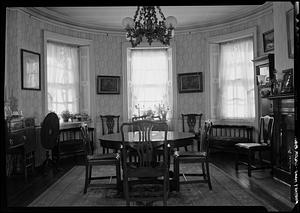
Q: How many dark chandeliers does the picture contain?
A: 1